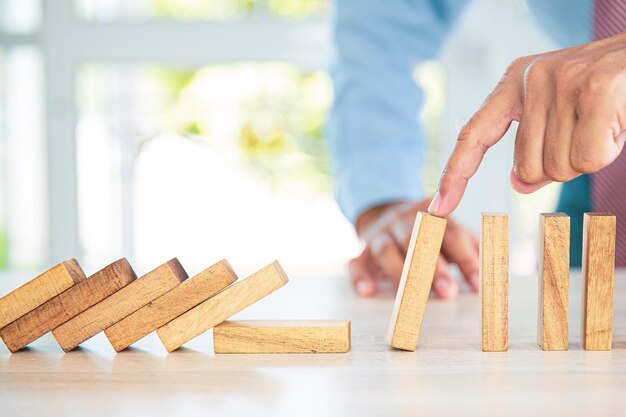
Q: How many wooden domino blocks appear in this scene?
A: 10